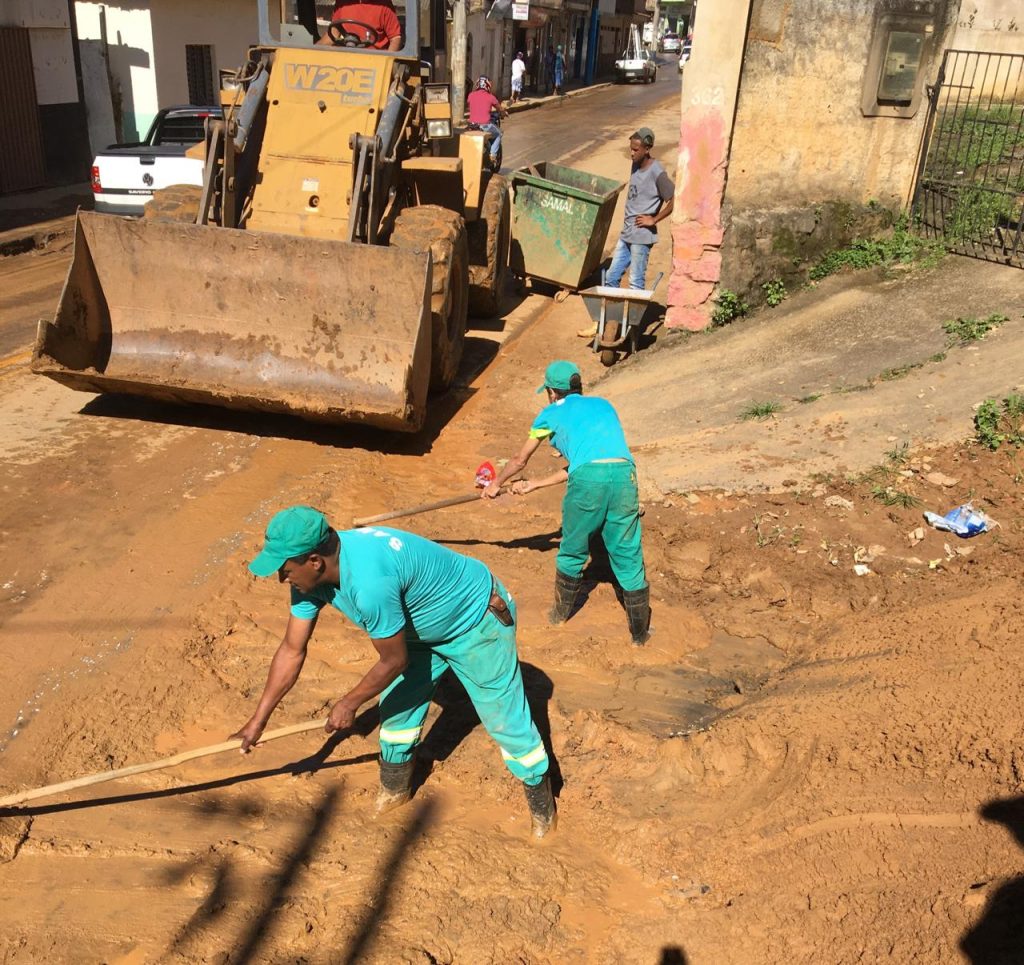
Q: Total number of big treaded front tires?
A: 2